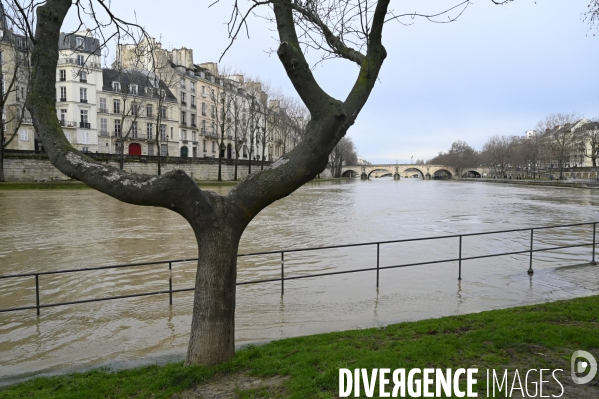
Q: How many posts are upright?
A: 7